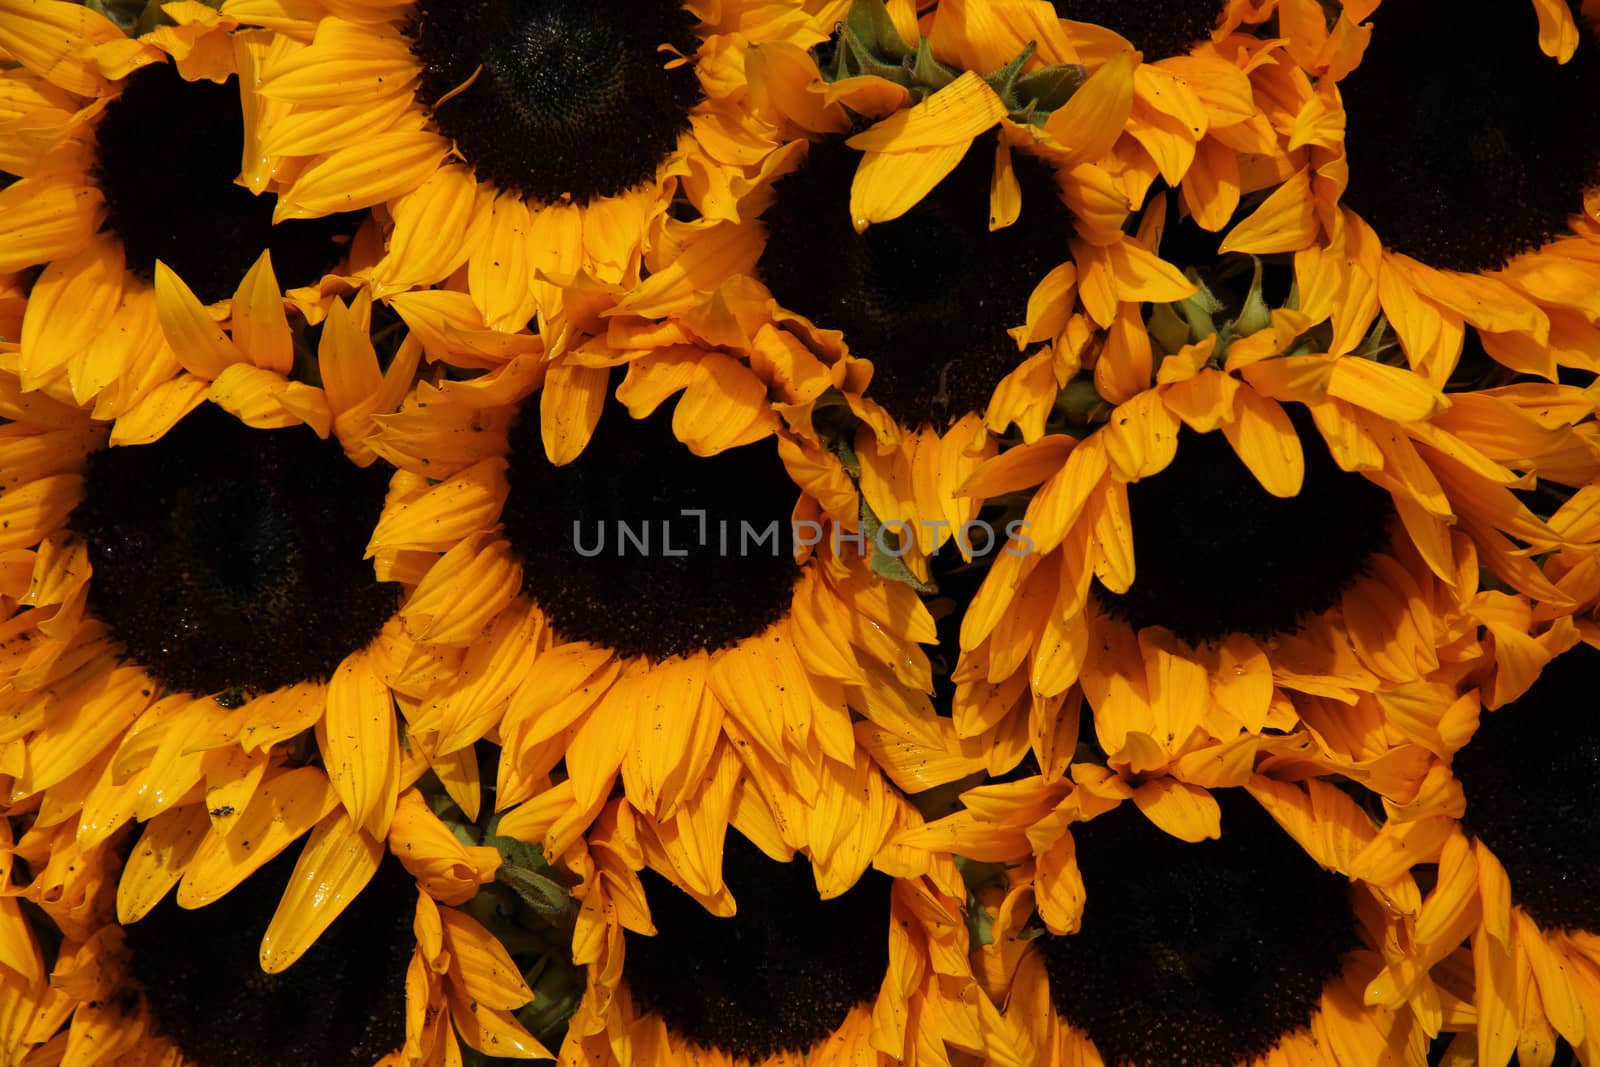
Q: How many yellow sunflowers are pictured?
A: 12